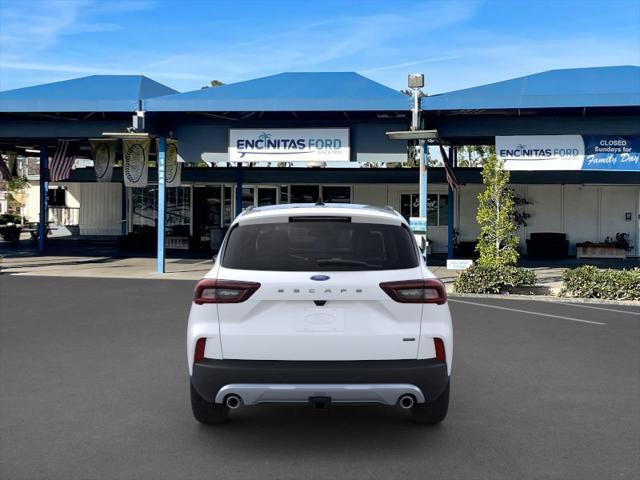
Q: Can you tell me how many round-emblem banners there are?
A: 3